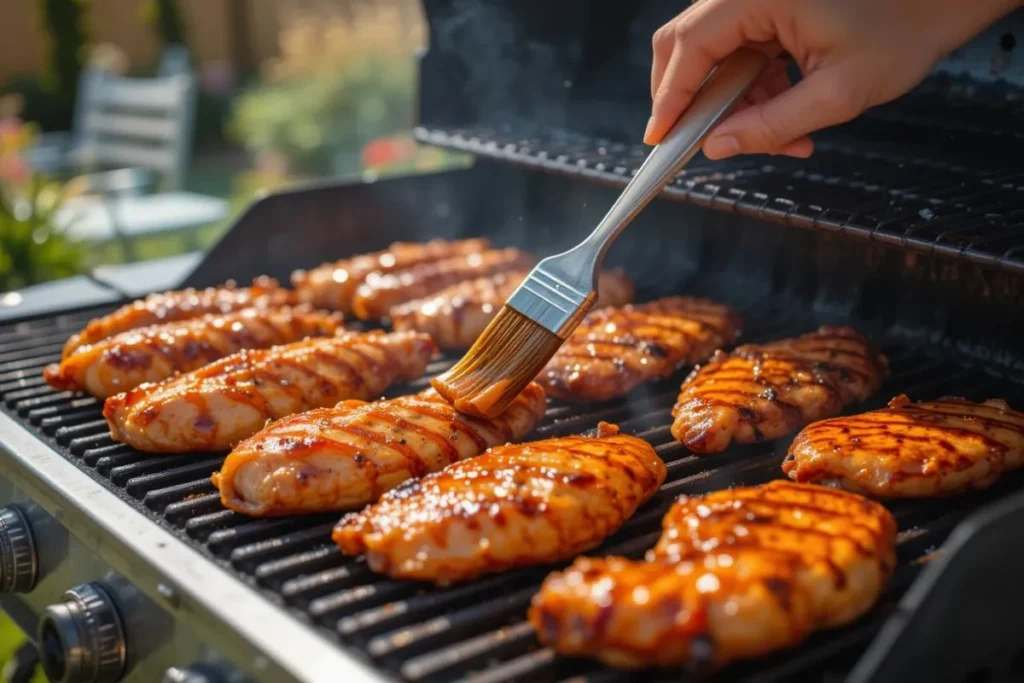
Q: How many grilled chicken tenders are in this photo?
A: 12